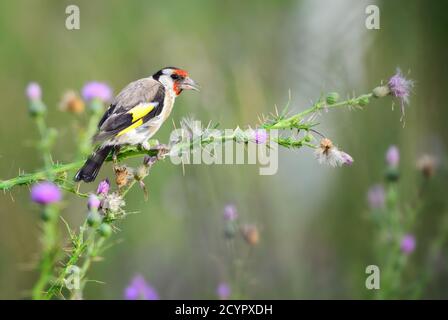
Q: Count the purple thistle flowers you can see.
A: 14